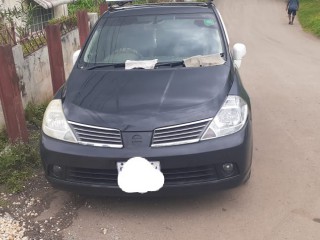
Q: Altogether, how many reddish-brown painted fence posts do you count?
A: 4